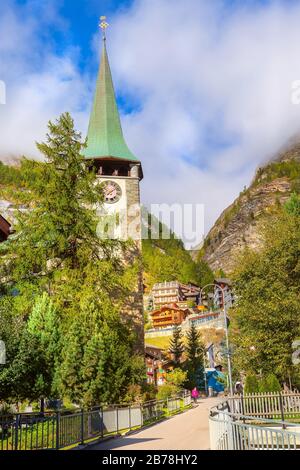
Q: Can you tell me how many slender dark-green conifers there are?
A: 2